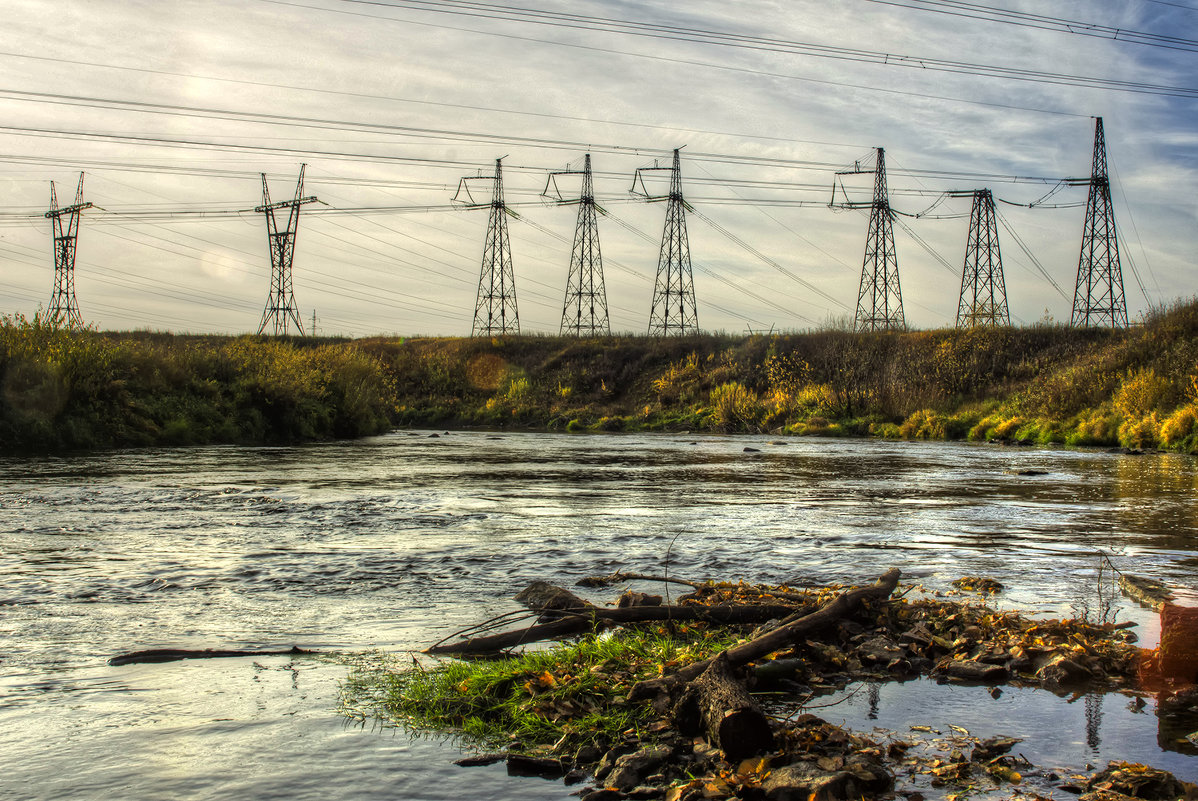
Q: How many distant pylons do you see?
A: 8